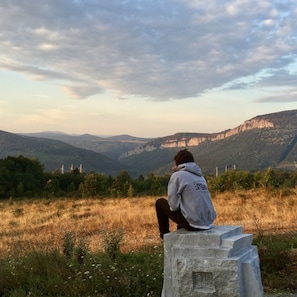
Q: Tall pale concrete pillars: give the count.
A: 6